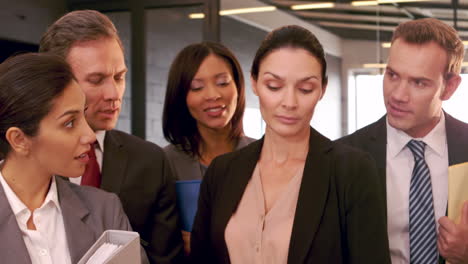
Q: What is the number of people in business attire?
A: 5